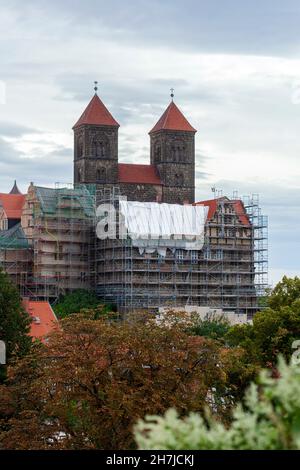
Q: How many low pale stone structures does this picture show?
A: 1